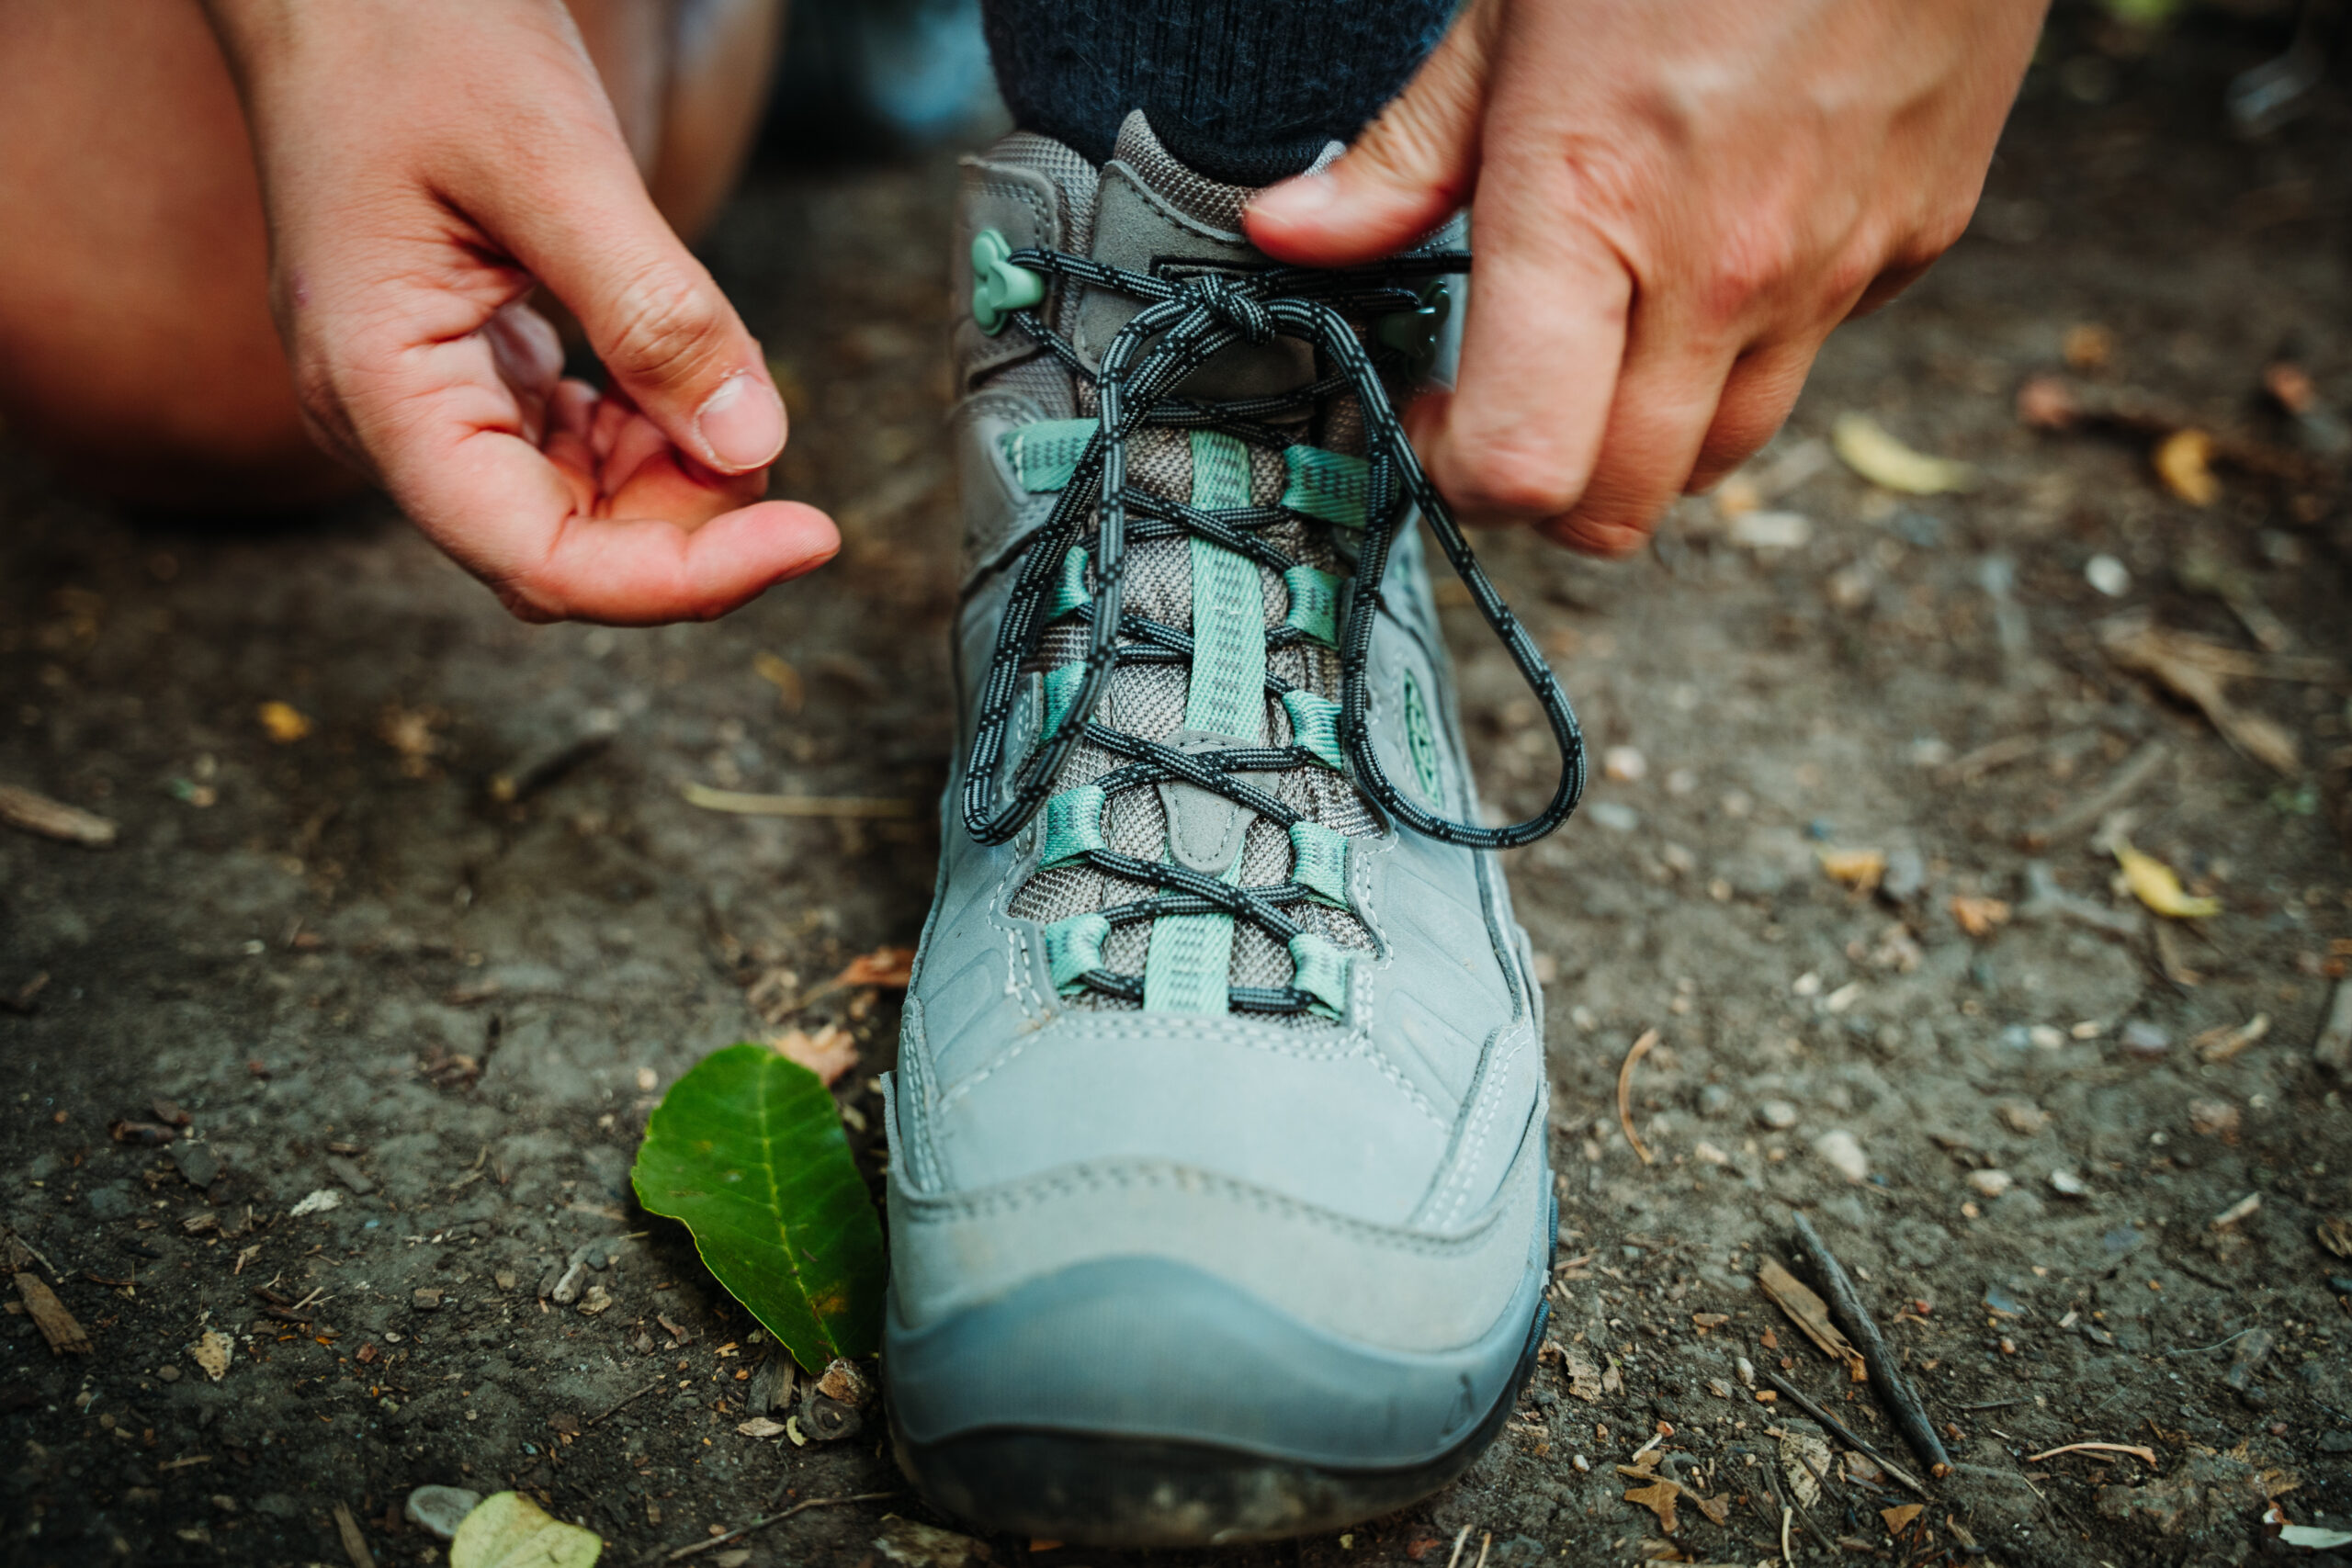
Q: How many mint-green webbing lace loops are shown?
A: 10